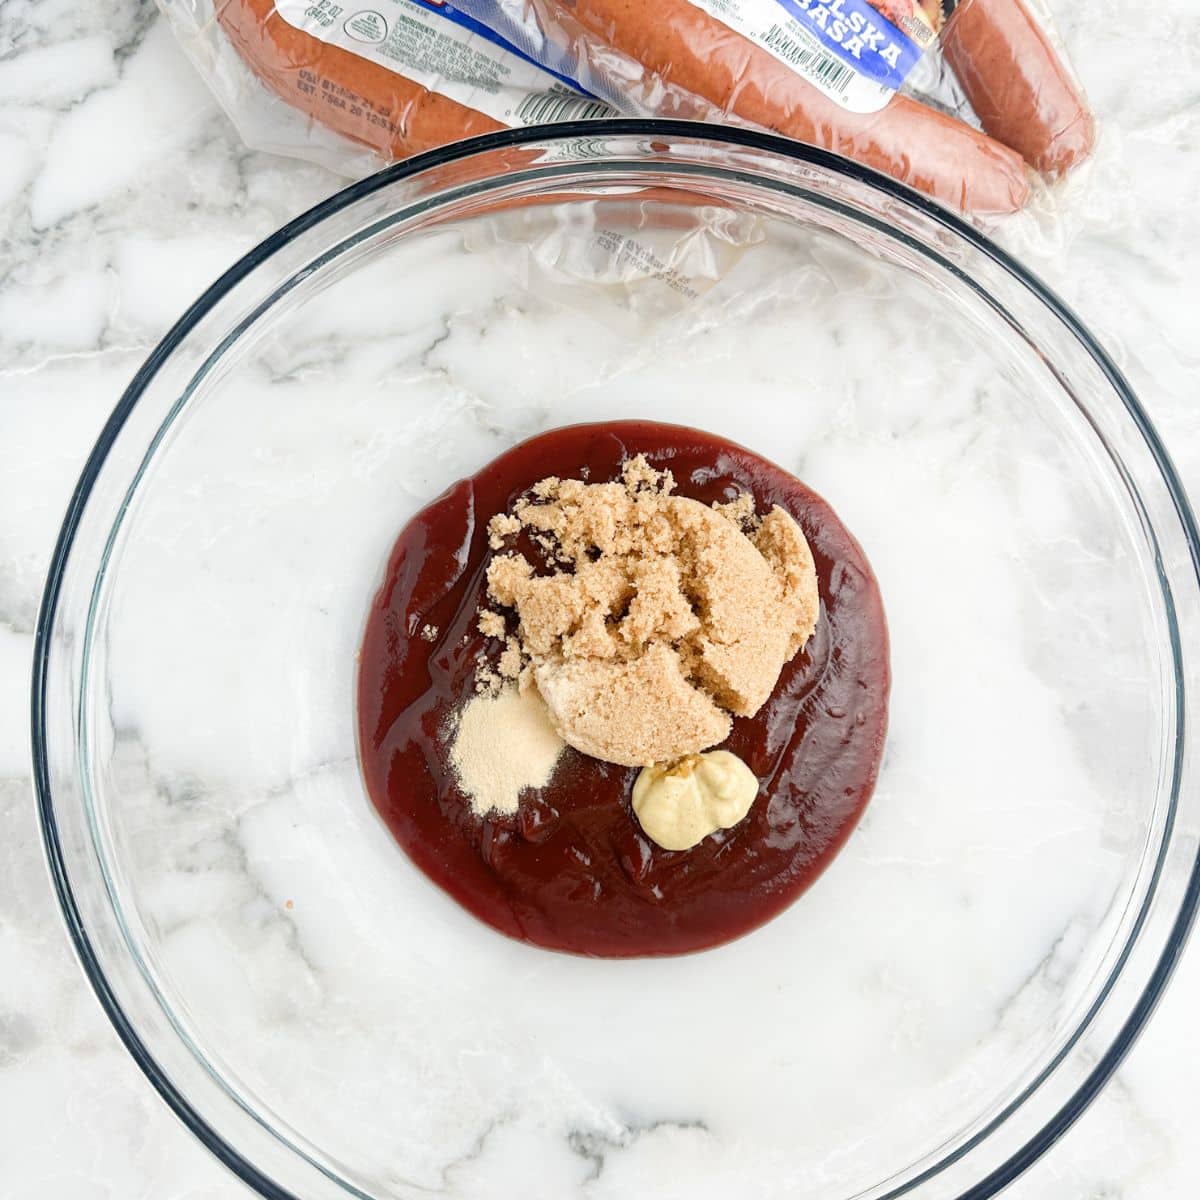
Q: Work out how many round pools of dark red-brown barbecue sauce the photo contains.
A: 1